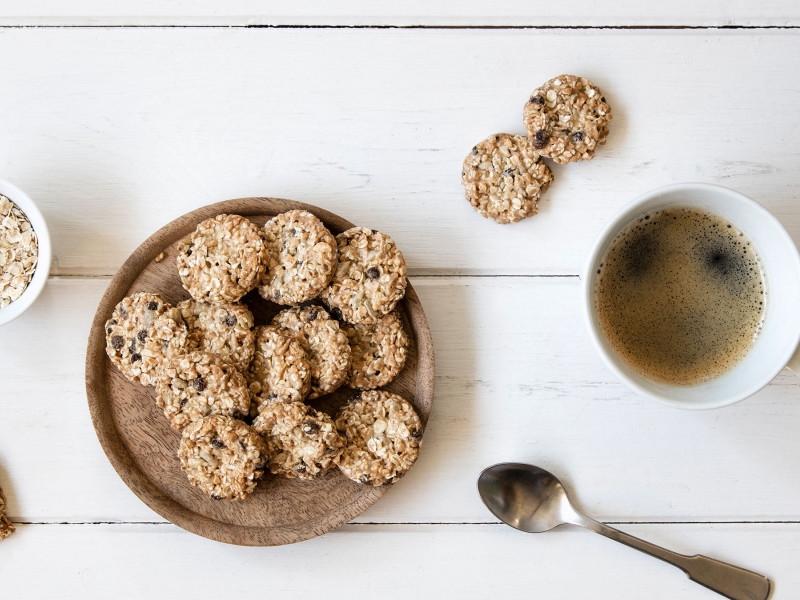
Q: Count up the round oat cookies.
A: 14